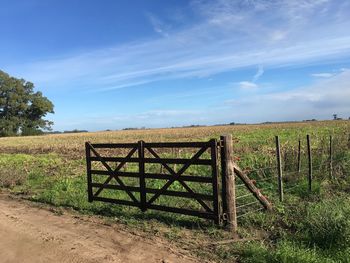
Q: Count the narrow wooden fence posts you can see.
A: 4